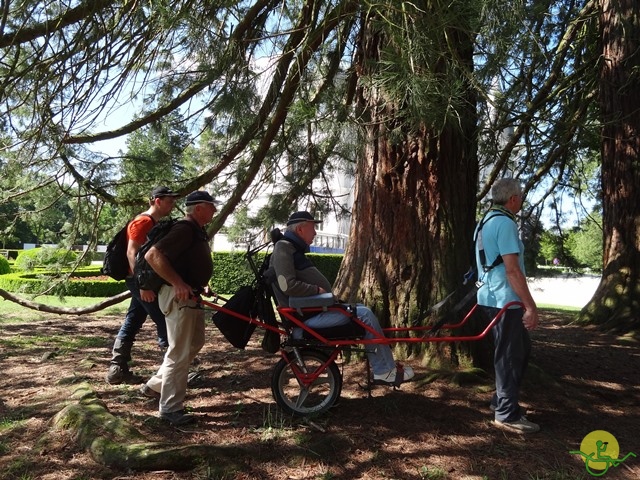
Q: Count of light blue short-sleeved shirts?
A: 1